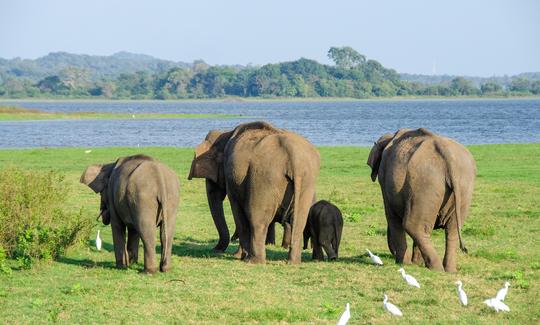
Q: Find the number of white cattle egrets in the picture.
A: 8